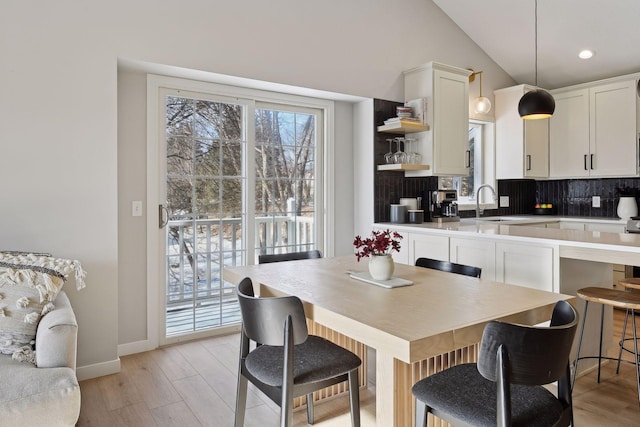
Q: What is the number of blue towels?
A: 0